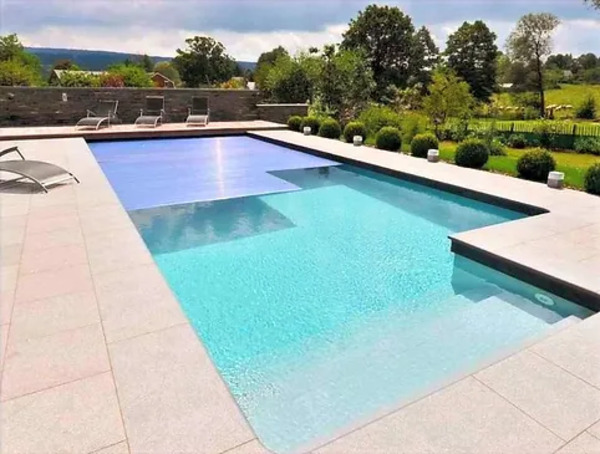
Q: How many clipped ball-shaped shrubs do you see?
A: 9